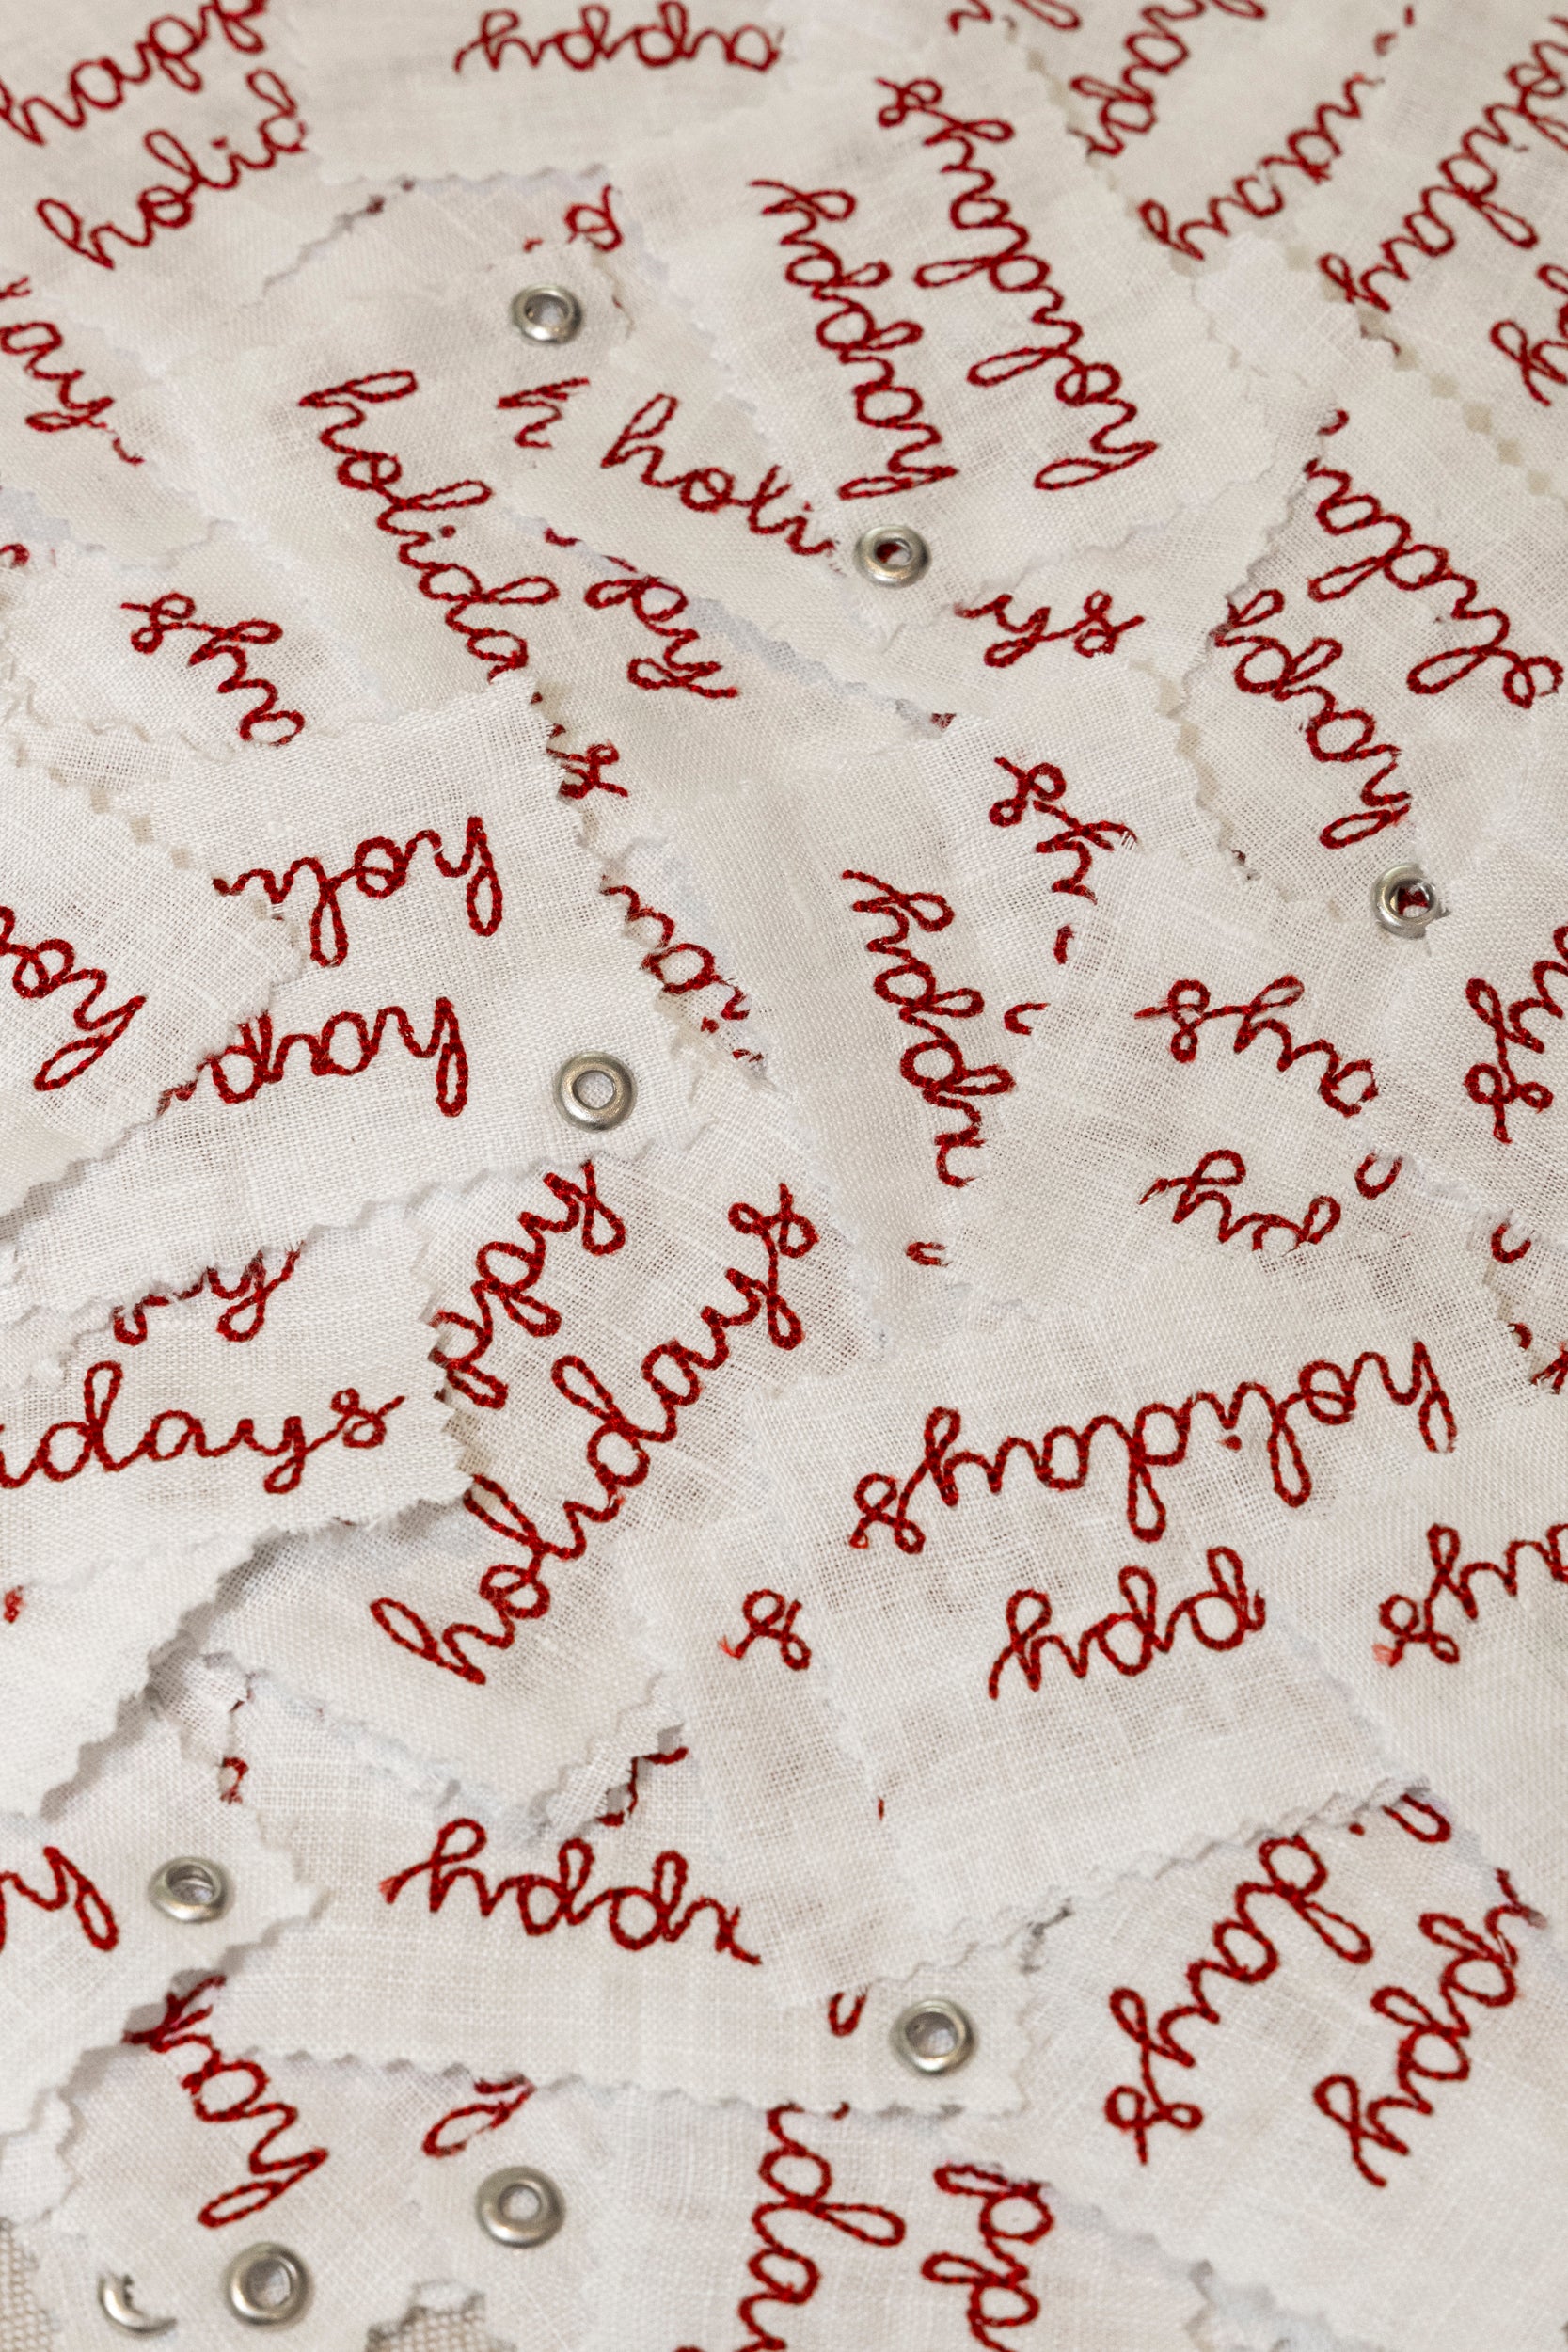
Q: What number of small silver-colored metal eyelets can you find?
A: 9